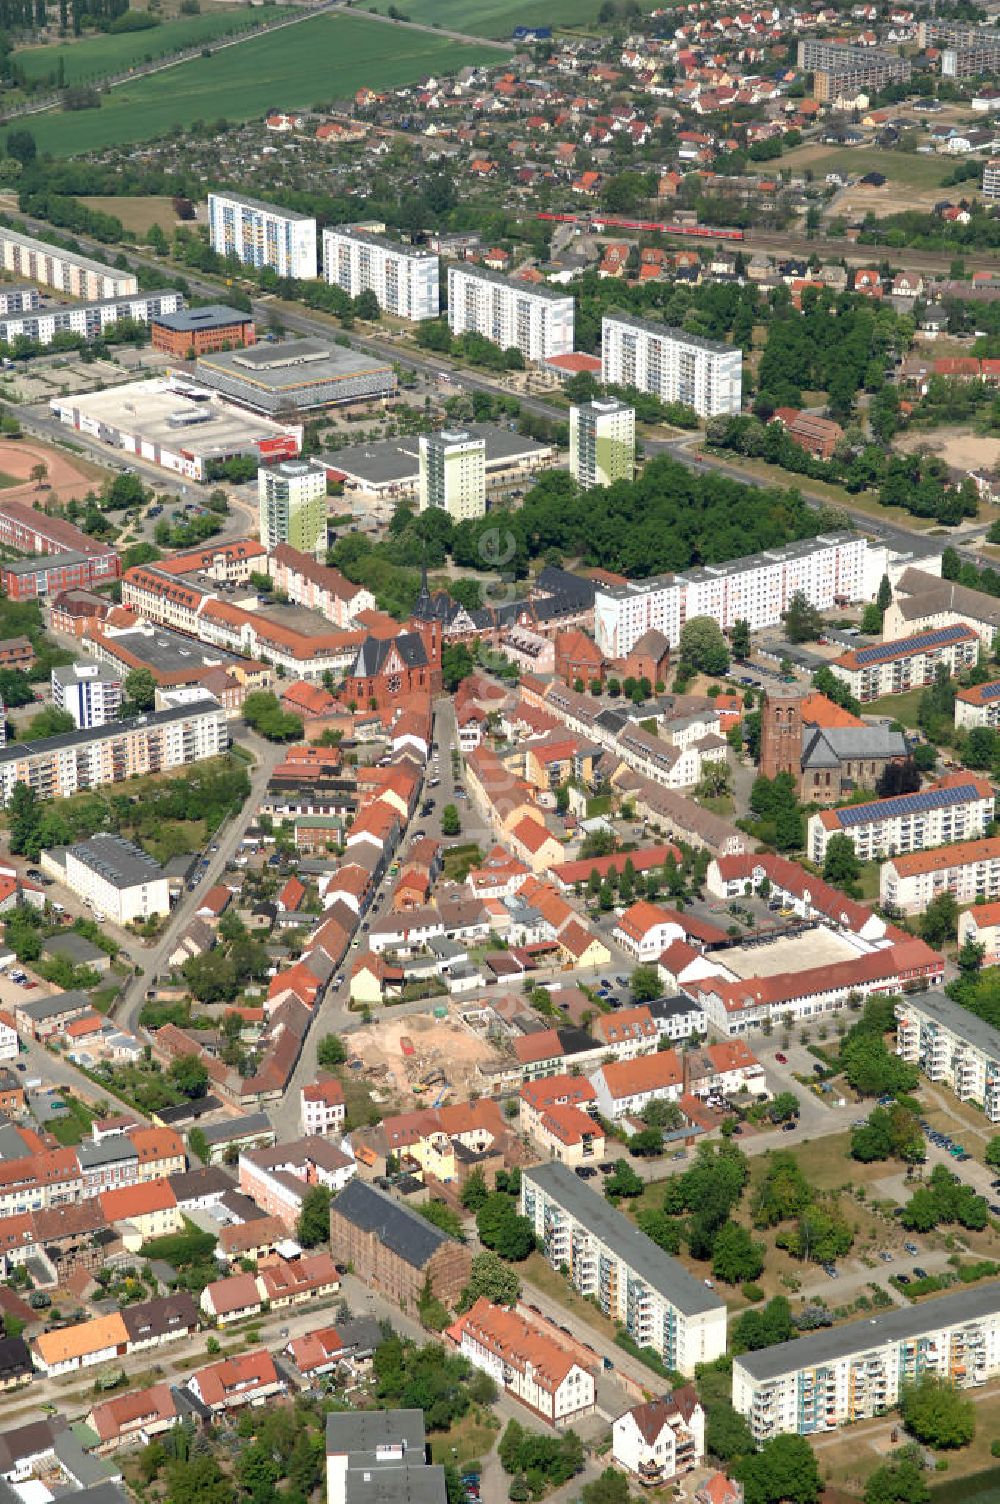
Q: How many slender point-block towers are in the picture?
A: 3